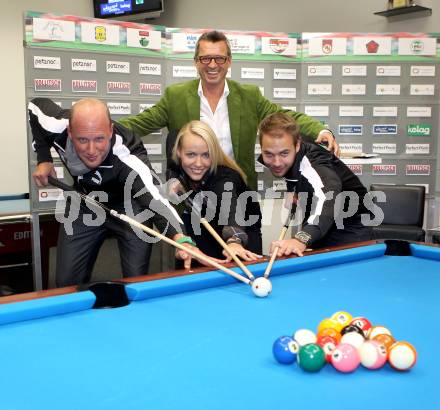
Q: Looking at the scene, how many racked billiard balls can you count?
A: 15